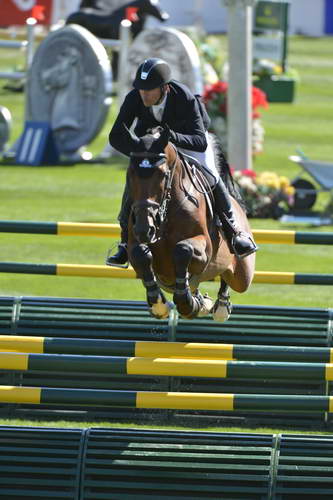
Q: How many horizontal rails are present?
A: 5